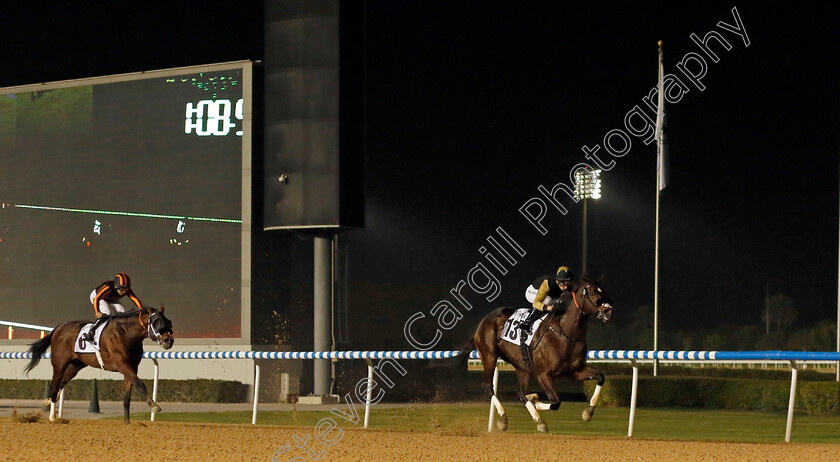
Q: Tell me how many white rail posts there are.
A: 7